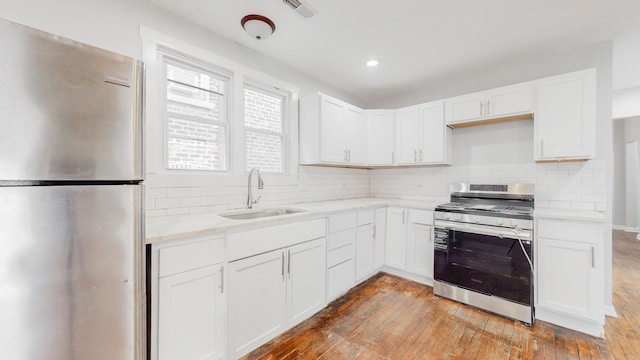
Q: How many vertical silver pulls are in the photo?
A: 15